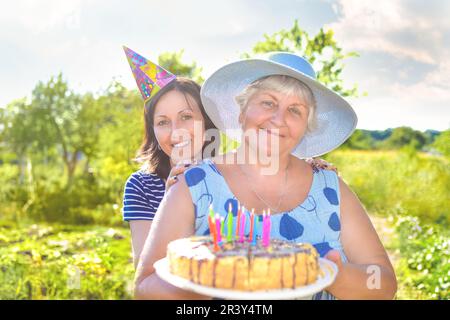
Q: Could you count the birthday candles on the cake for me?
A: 12